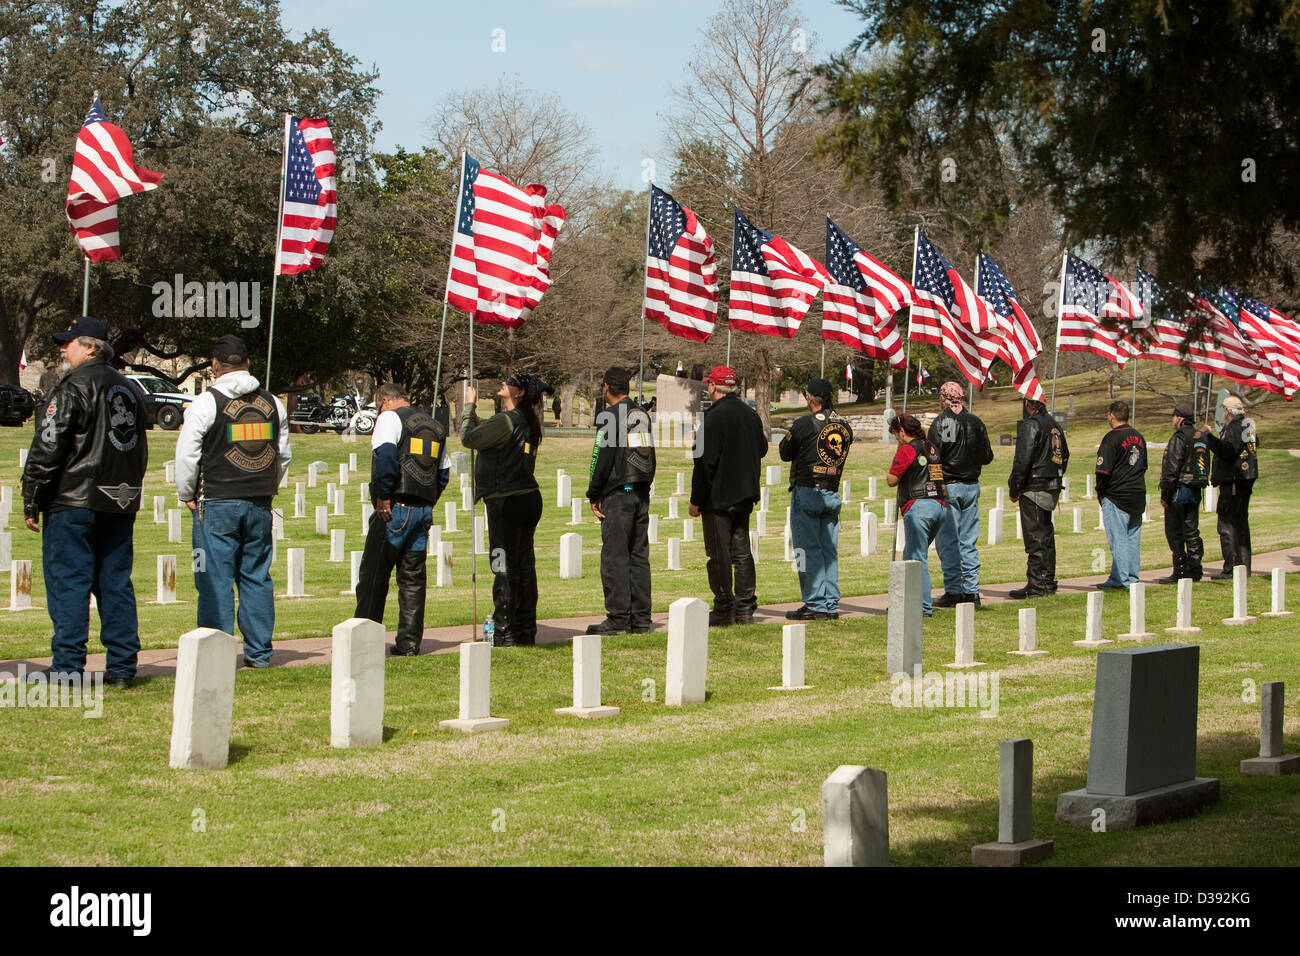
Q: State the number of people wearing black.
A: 13